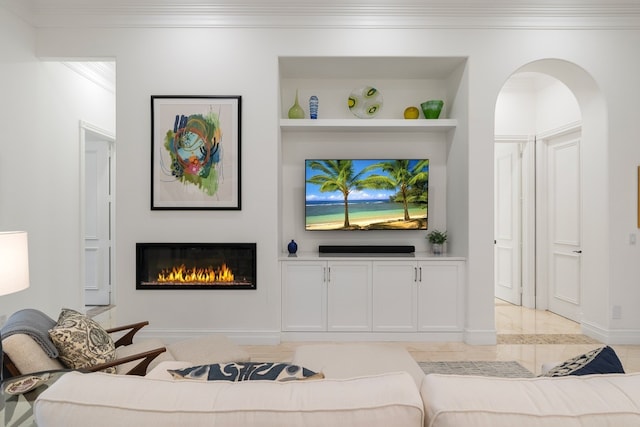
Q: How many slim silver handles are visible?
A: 4